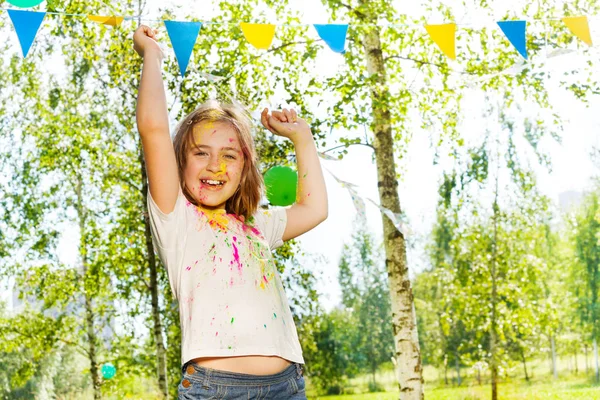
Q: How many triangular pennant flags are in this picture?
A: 8